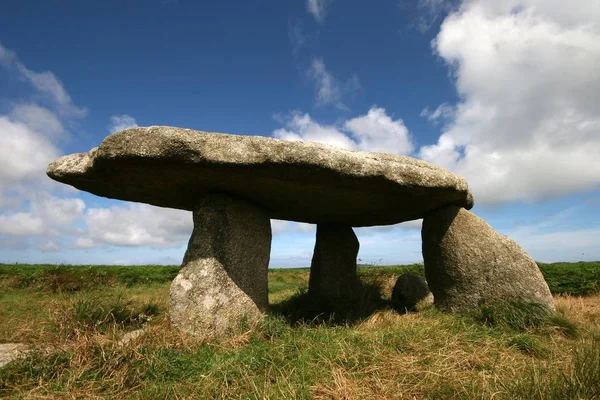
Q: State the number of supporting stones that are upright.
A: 3